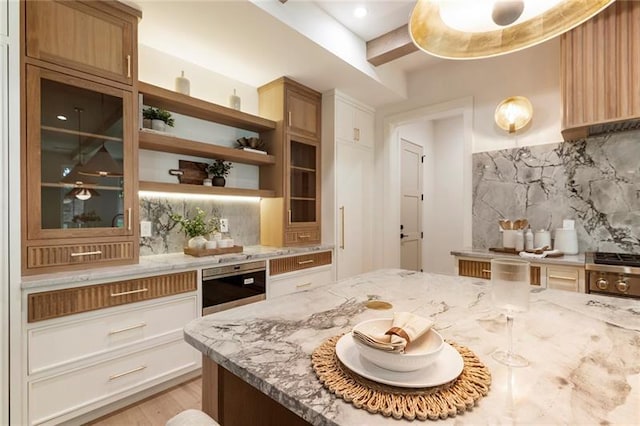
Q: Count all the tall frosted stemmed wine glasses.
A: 1